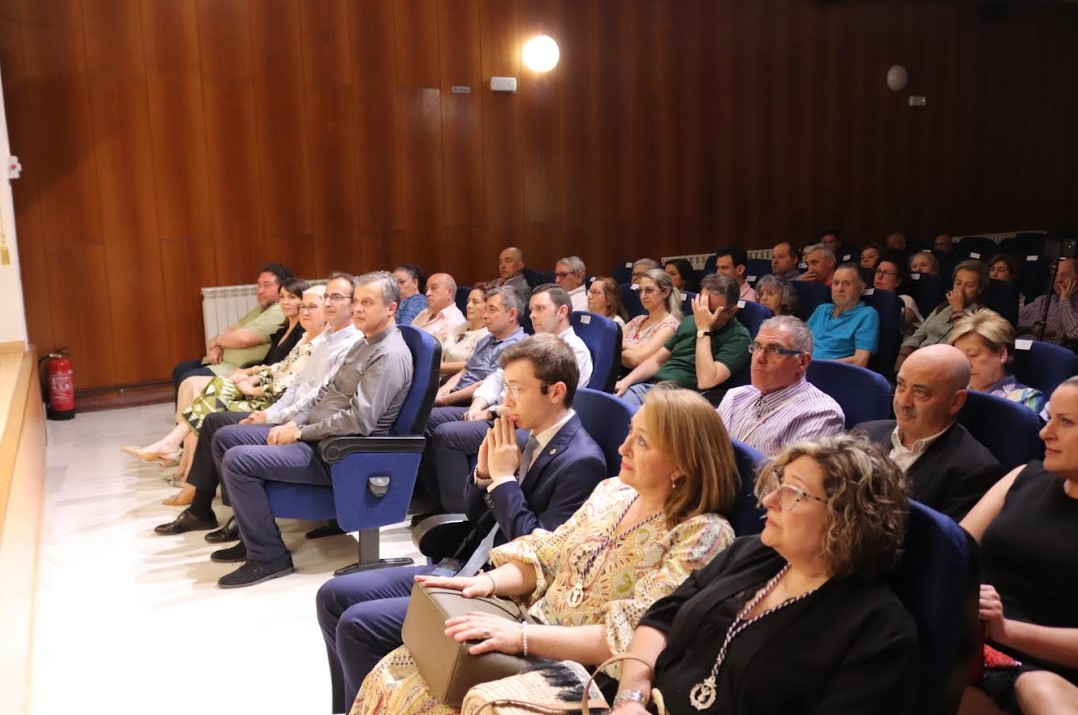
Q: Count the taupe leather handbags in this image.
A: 1